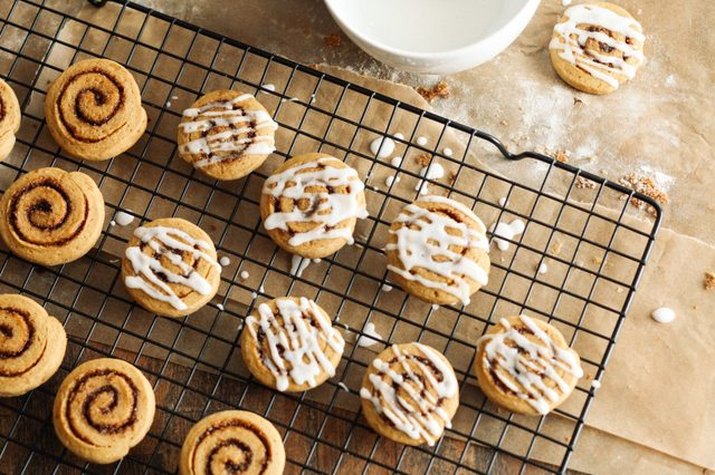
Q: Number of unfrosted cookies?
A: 6